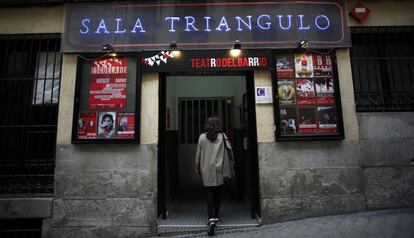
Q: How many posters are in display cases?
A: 13